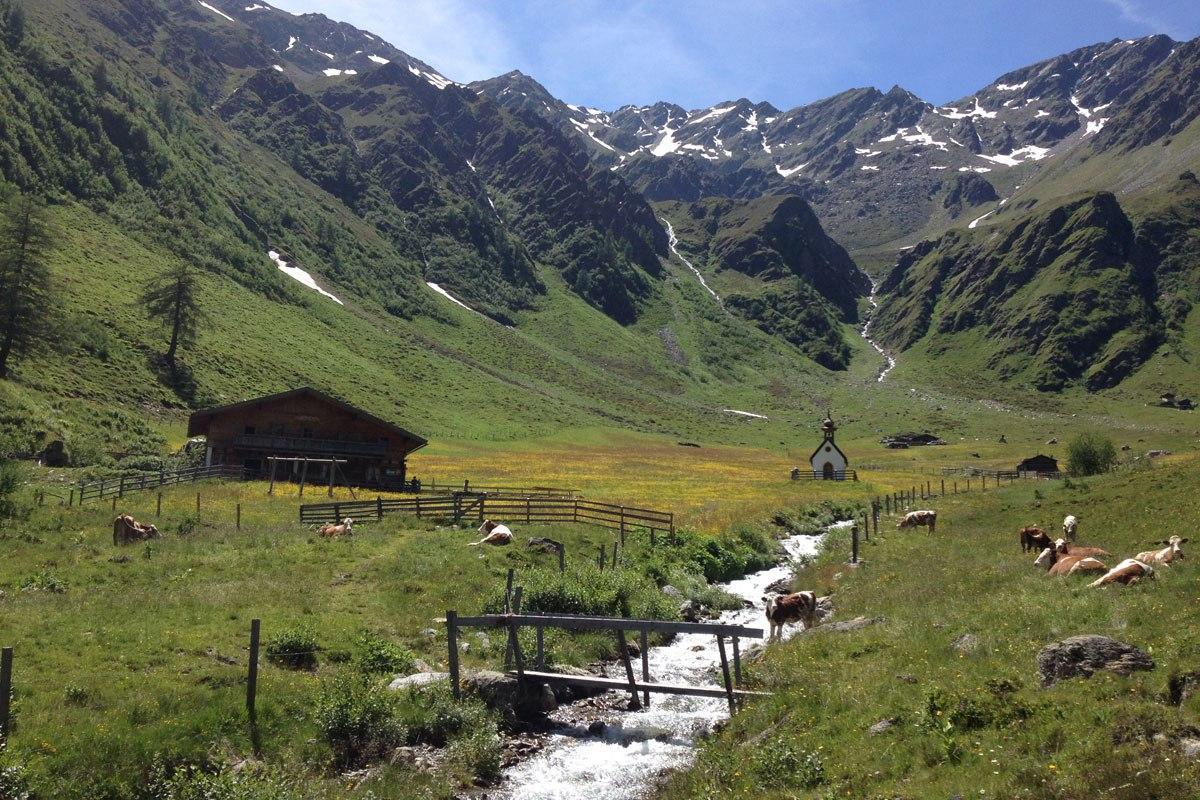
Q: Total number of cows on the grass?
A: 11